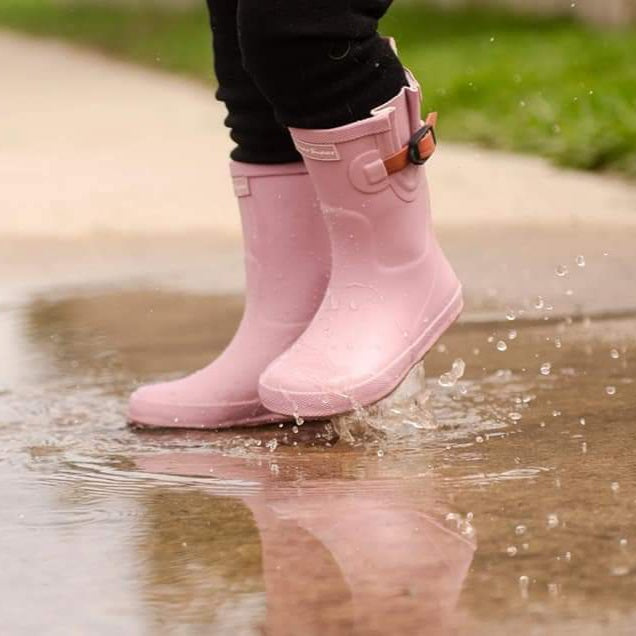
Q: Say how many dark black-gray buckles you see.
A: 1